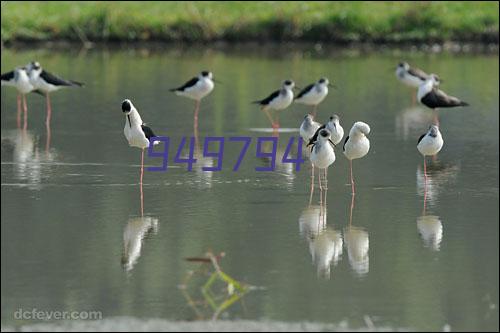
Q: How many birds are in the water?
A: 13